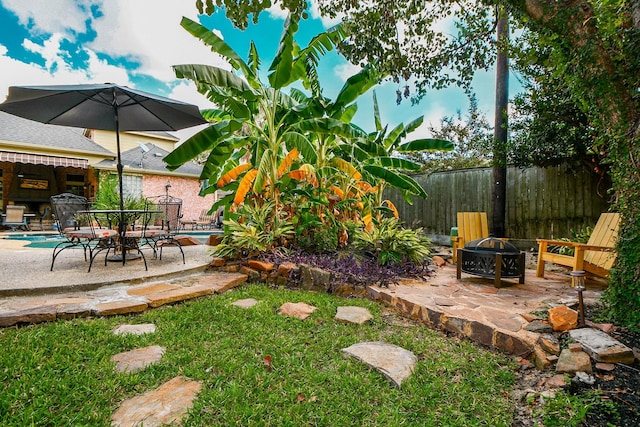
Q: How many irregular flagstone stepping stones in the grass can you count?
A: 7